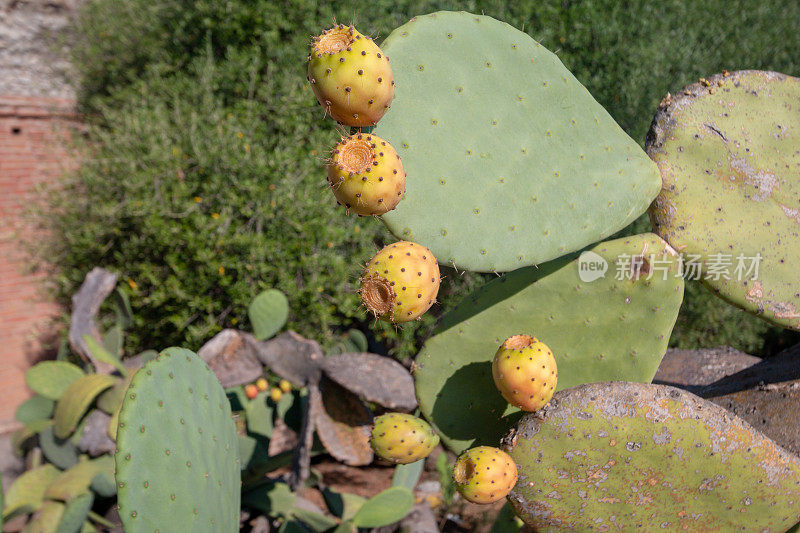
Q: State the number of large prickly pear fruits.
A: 6